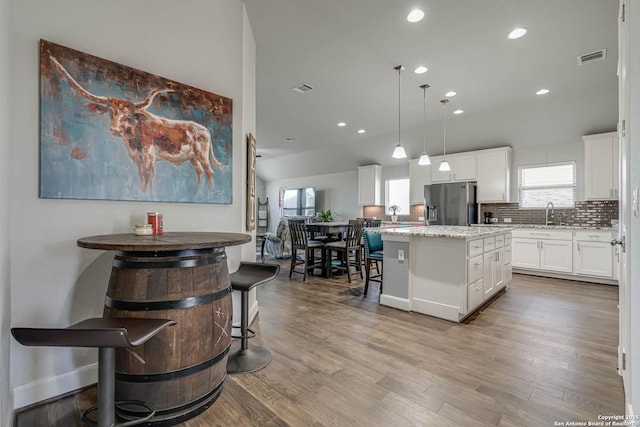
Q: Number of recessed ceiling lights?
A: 8